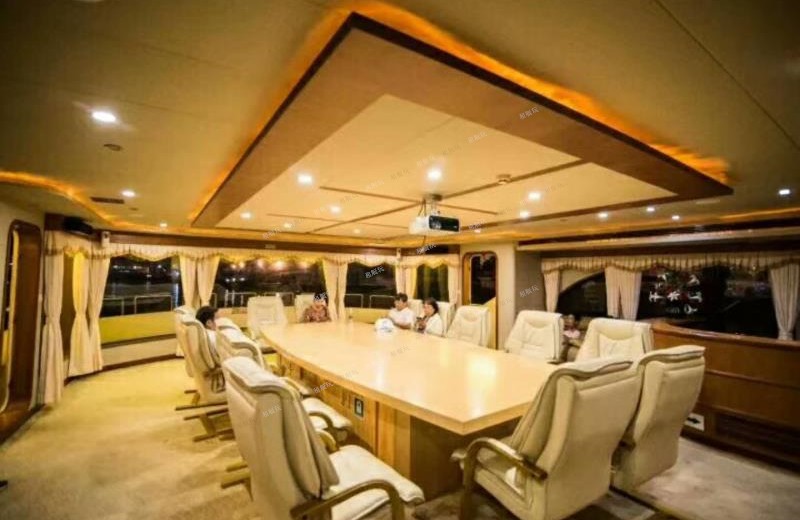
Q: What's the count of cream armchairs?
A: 14